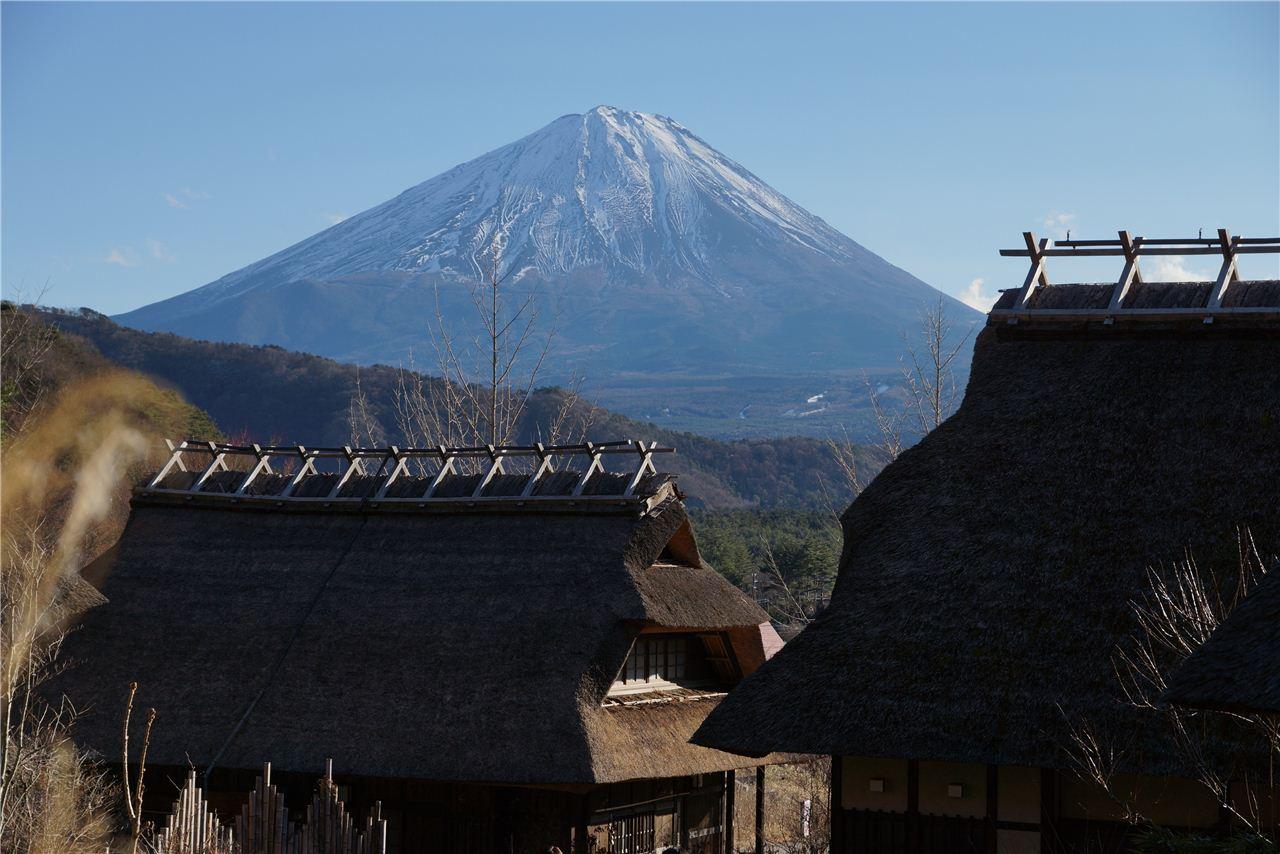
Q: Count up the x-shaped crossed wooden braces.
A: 14